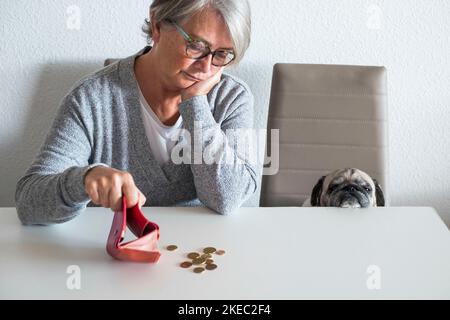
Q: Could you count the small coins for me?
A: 10